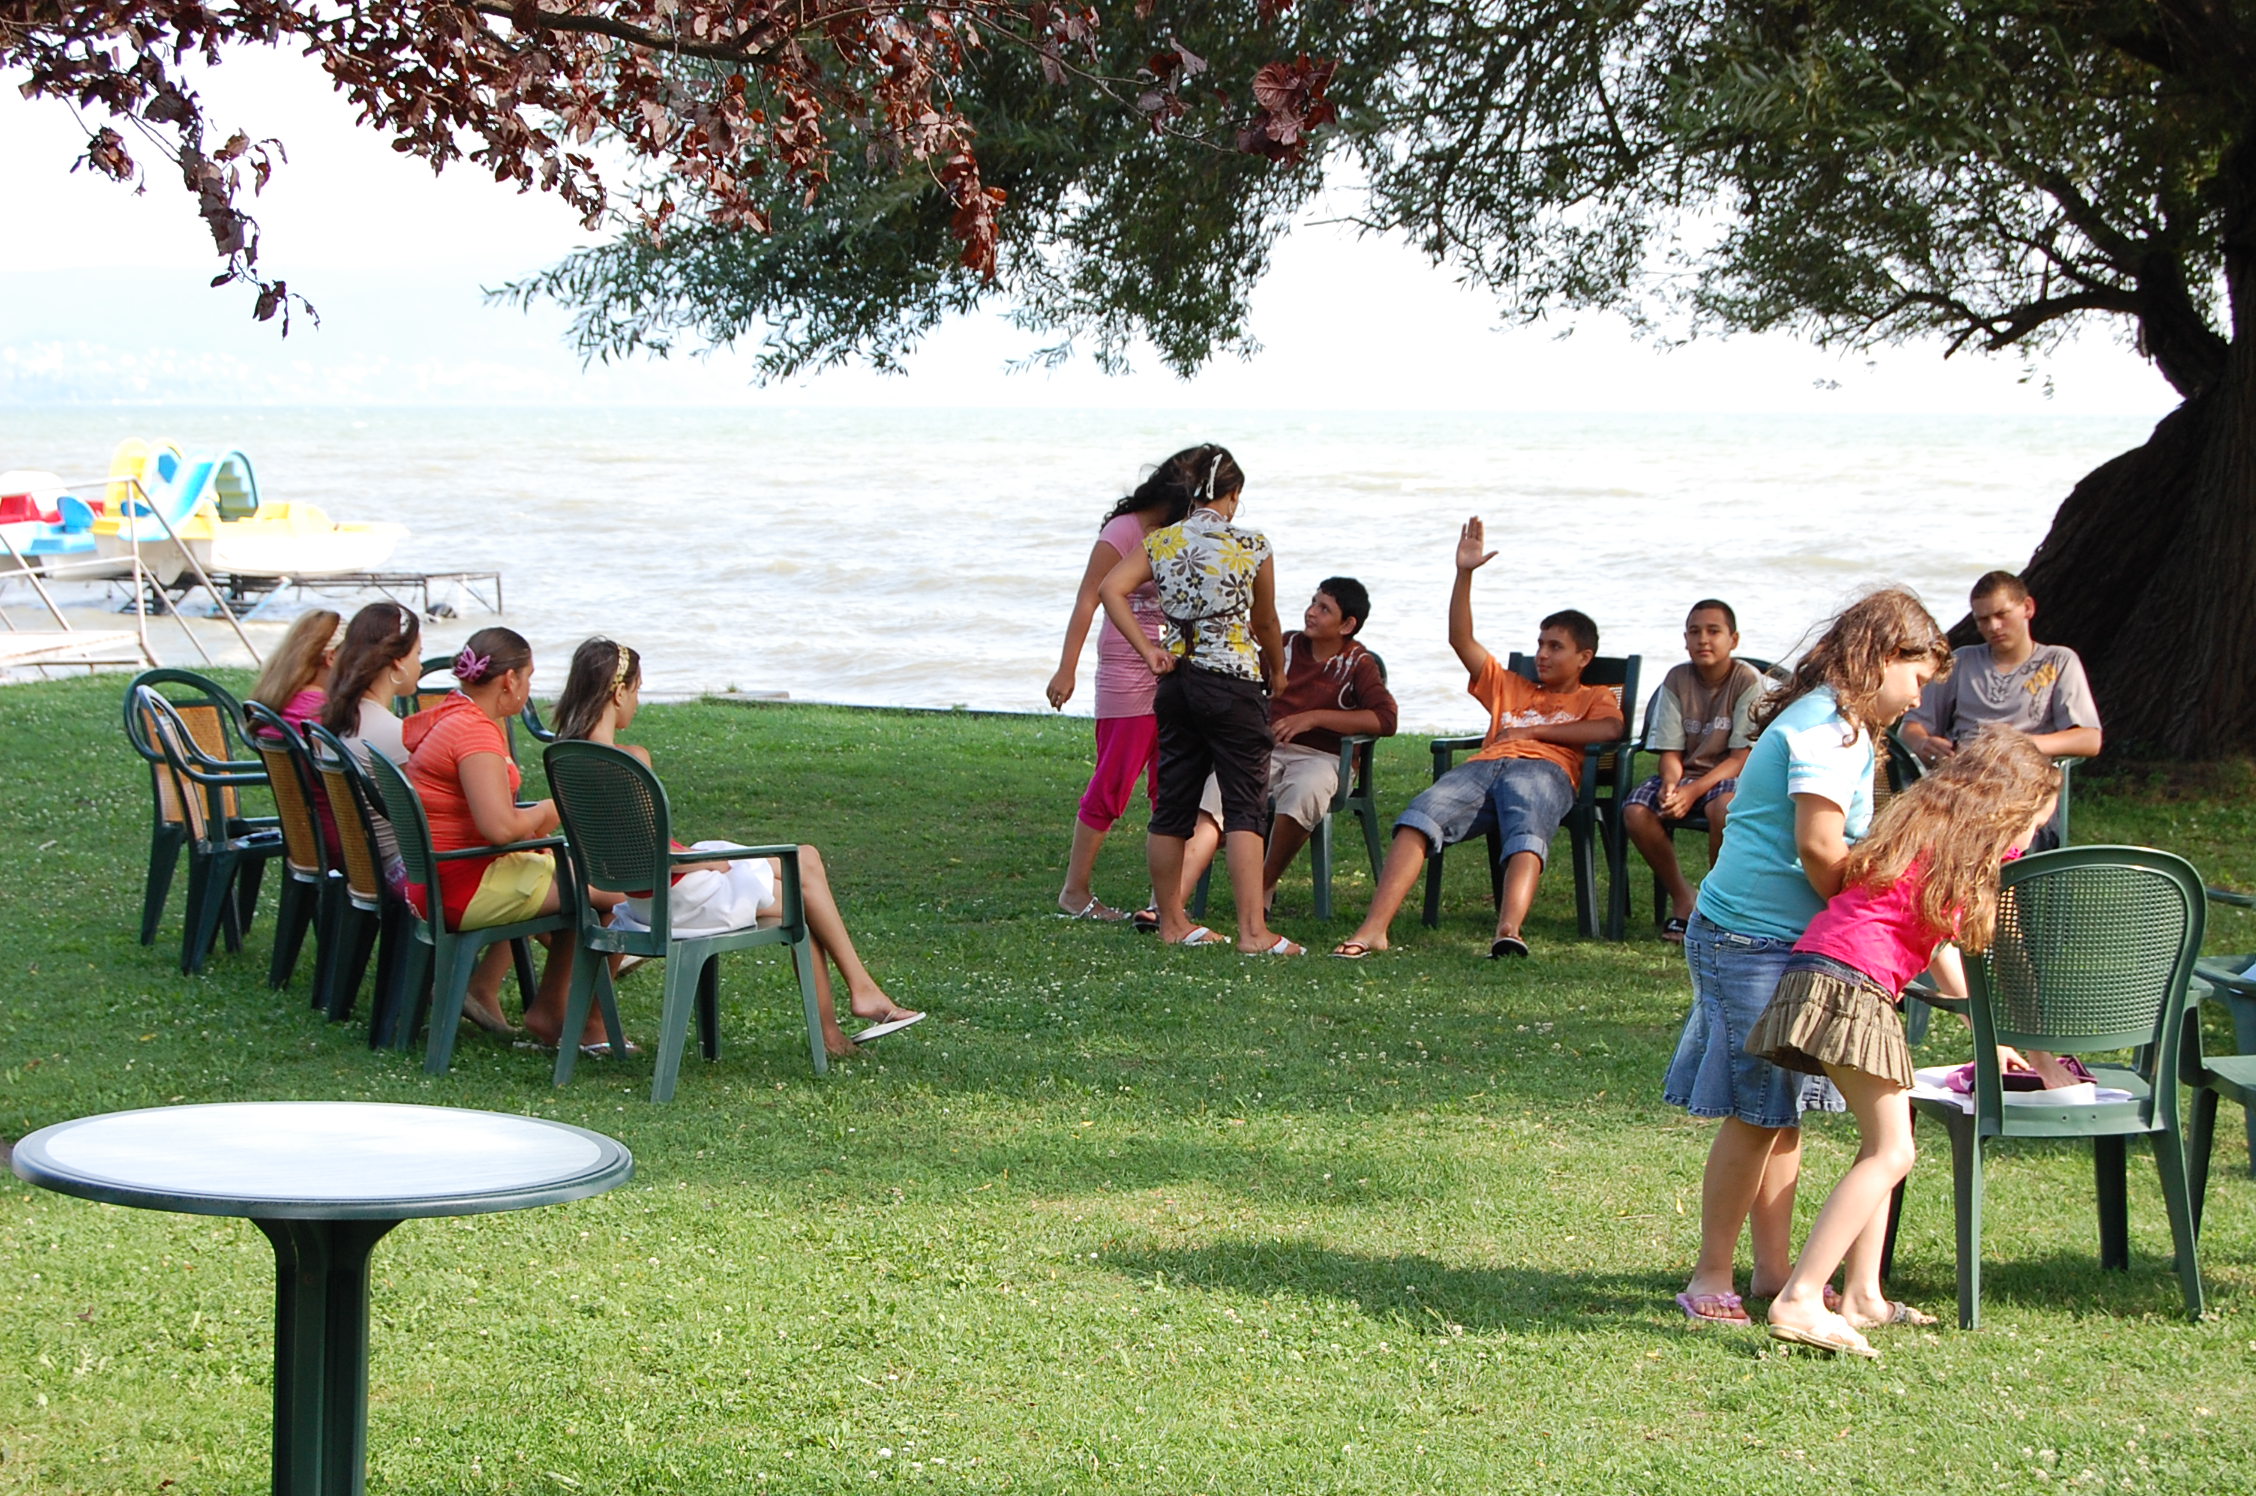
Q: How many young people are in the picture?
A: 12